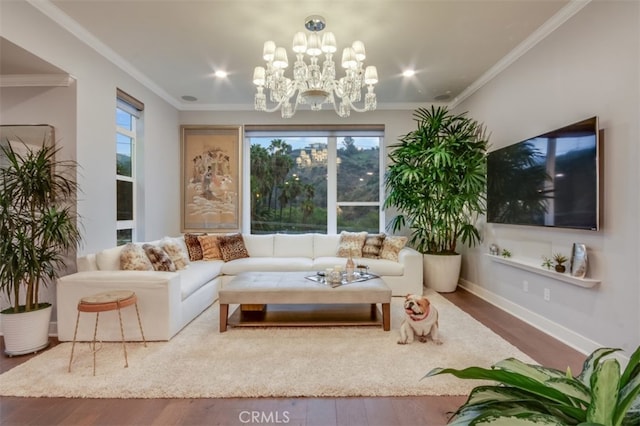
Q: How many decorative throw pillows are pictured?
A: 9